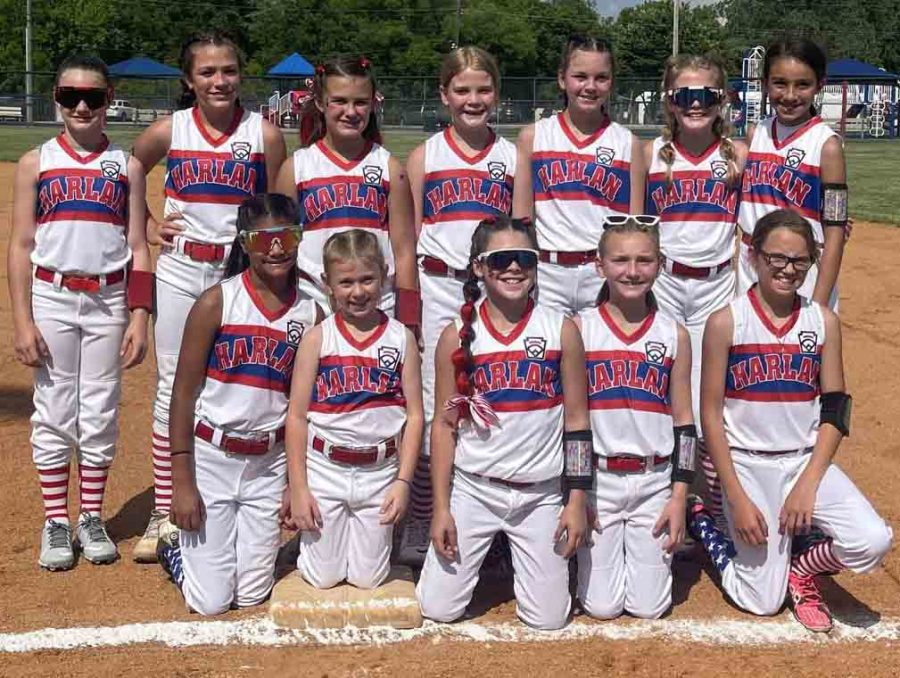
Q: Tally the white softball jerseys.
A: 12